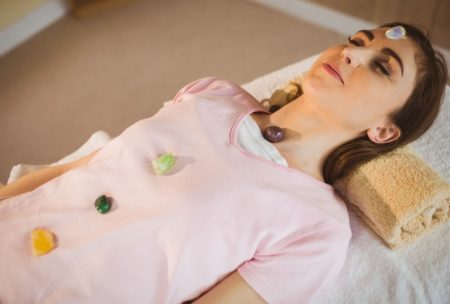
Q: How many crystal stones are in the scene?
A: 5